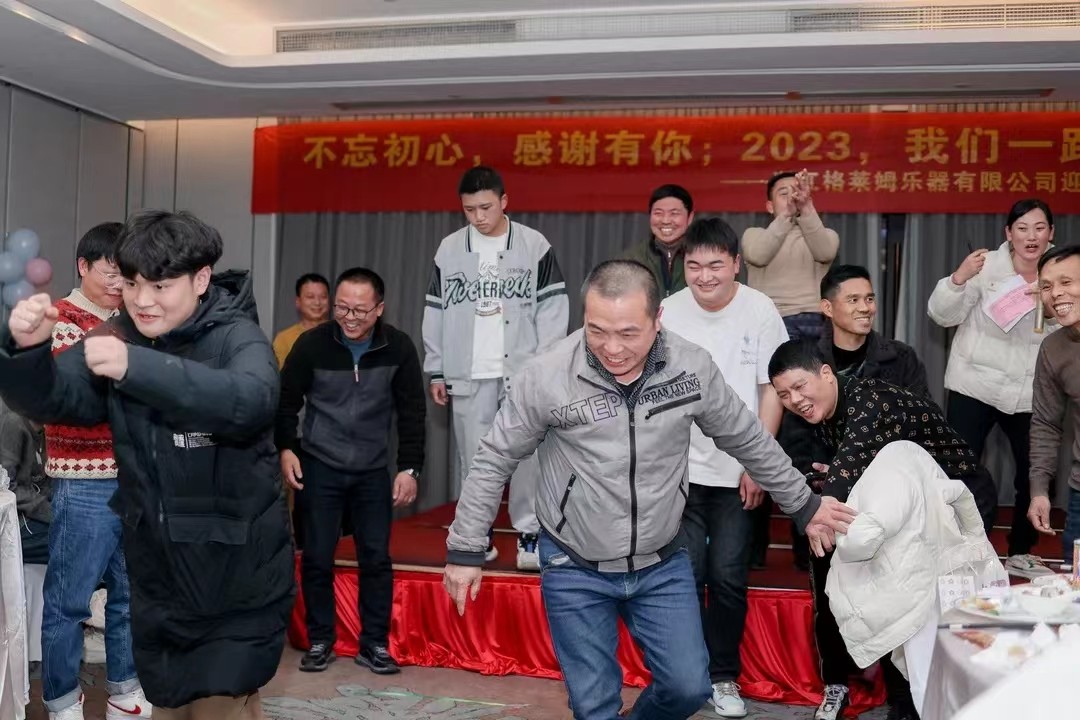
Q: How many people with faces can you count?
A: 13